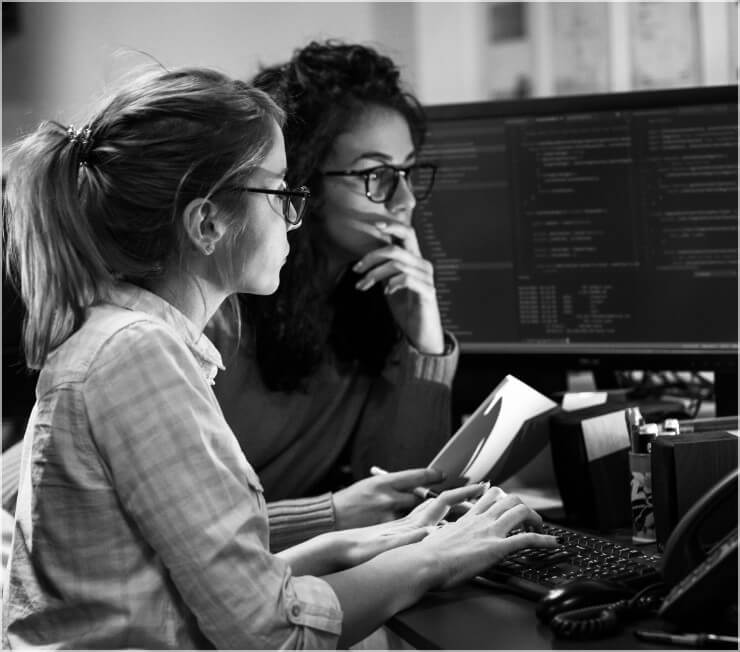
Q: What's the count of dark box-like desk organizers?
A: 2